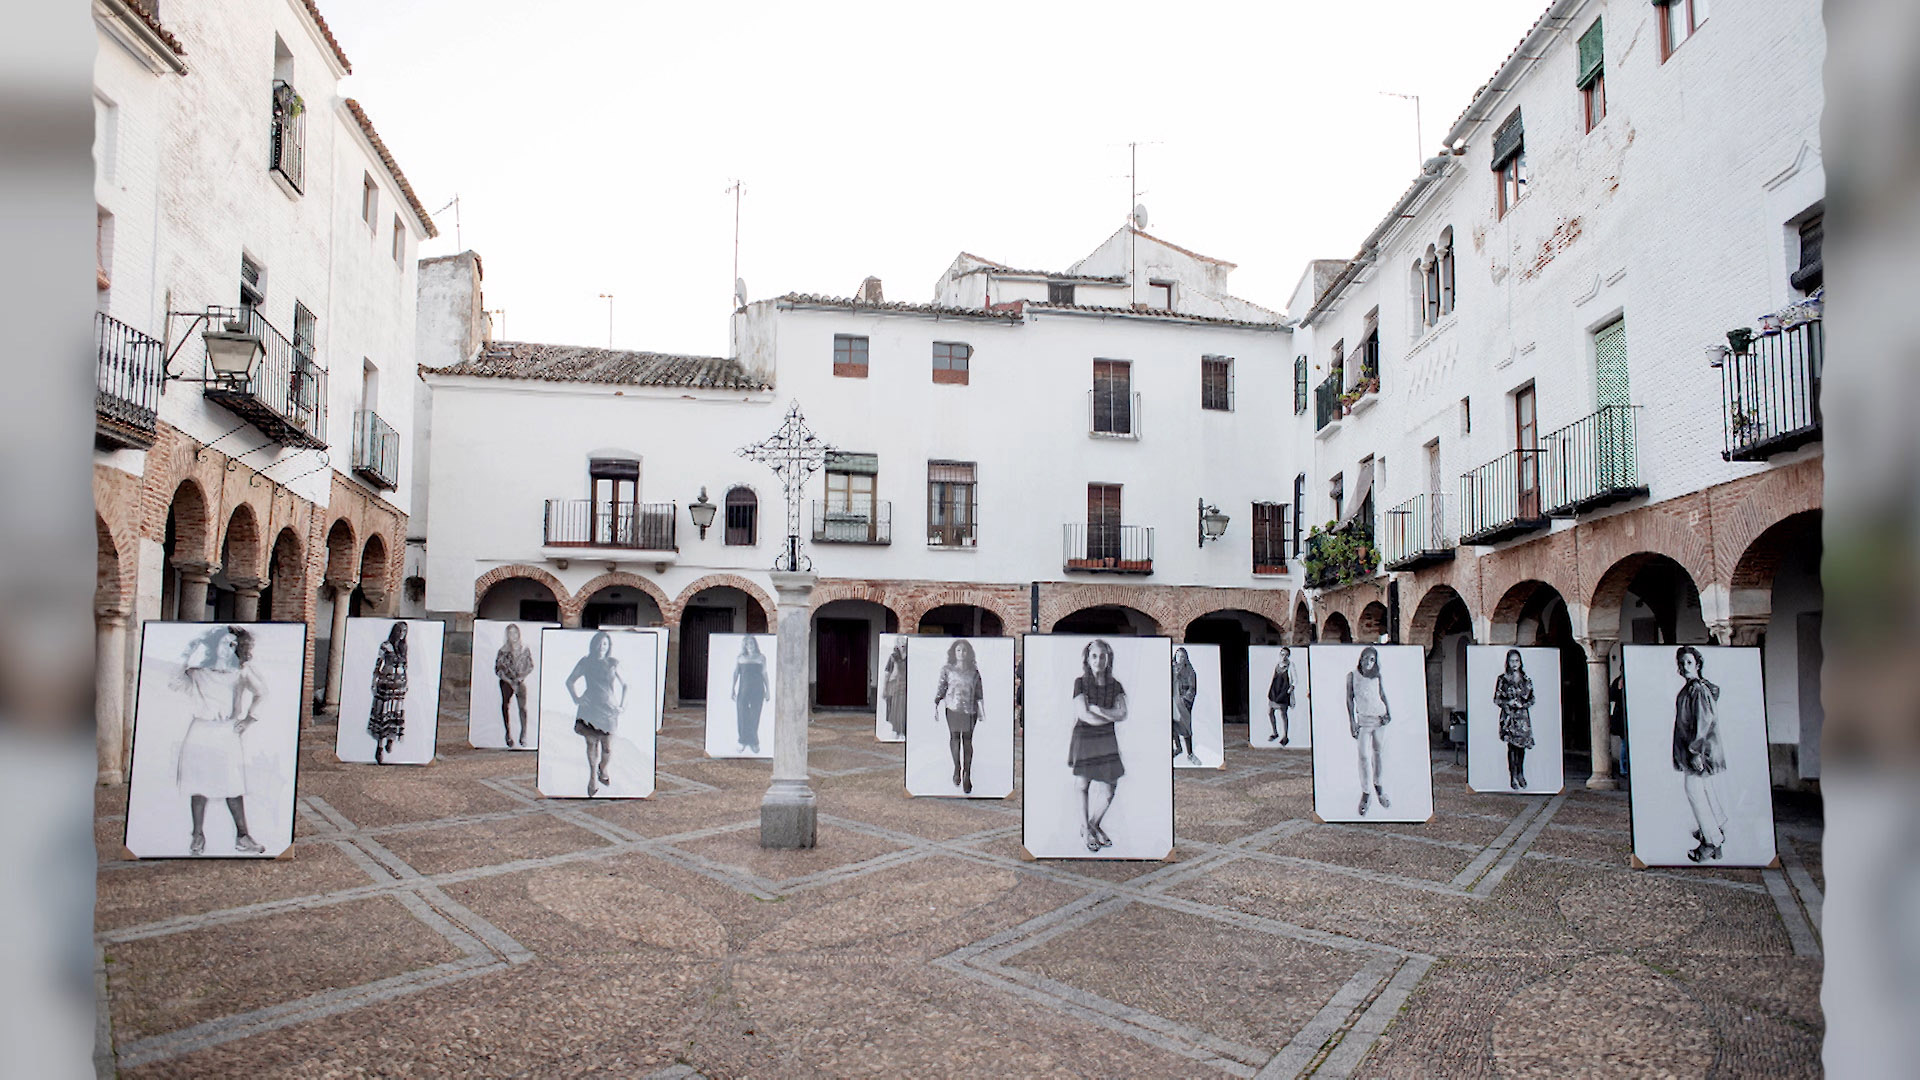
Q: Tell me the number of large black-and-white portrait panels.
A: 14